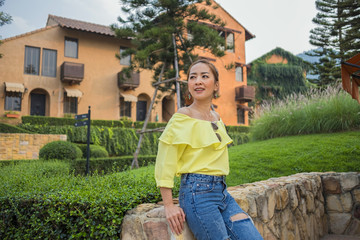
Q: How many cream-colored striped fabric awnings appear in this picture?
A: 3